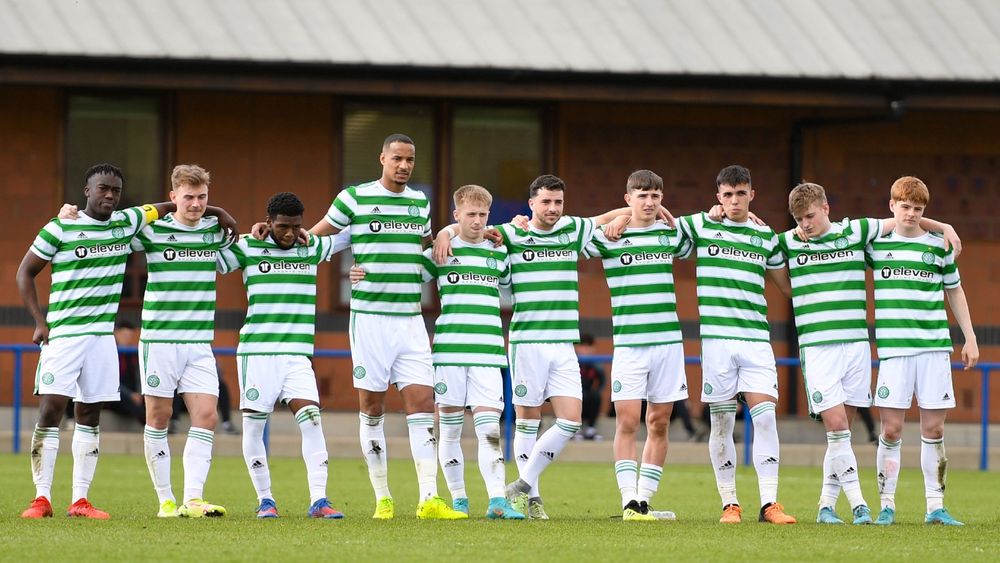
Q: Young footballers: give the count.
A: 10